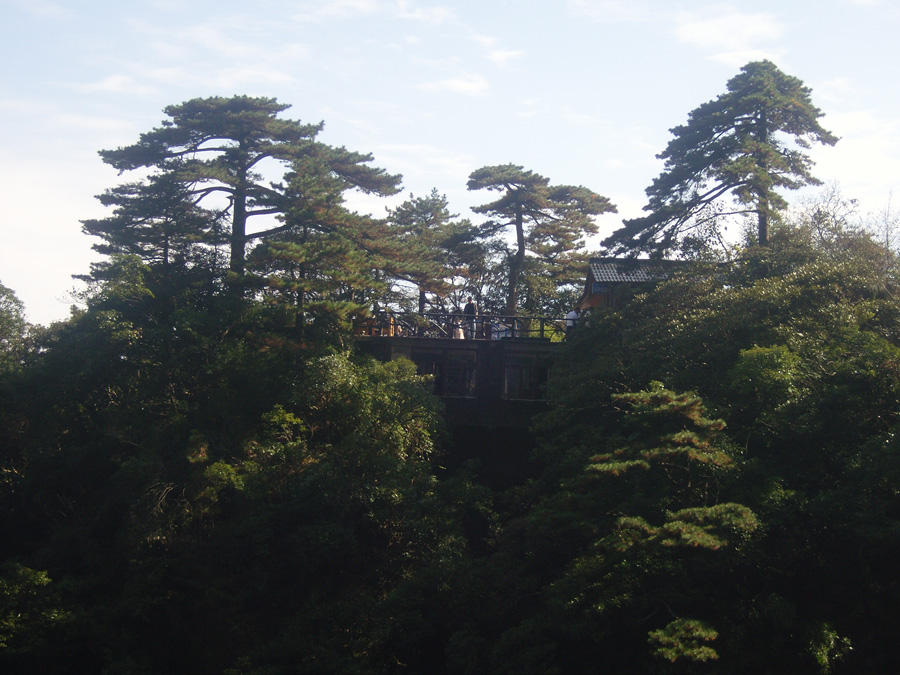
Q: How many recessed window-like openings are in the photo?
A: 2